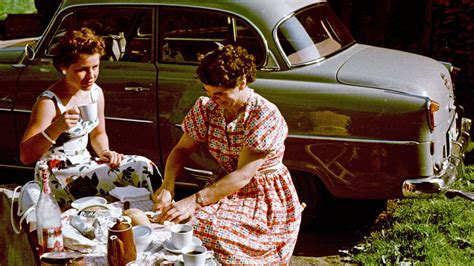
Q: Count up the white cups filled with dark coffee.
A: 2